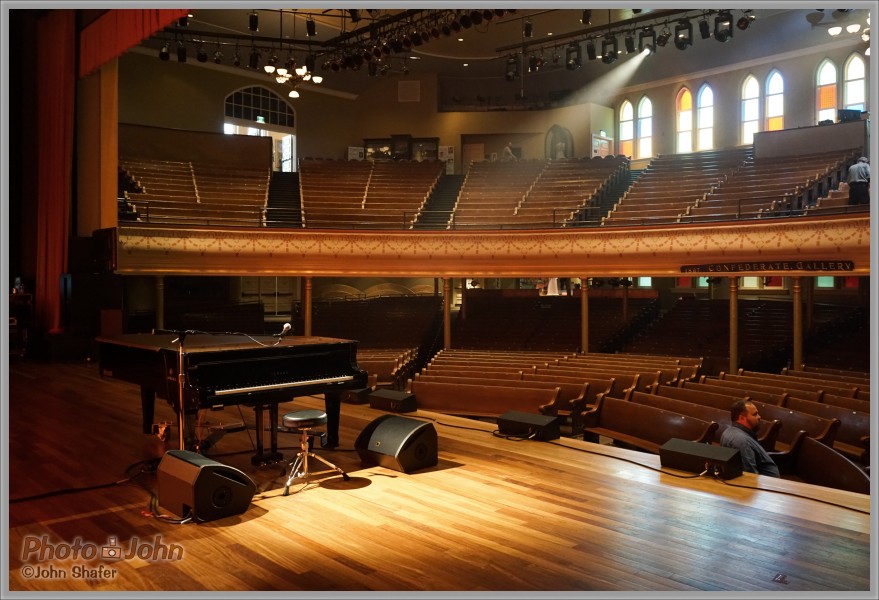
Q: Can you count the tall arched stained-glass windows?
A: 8